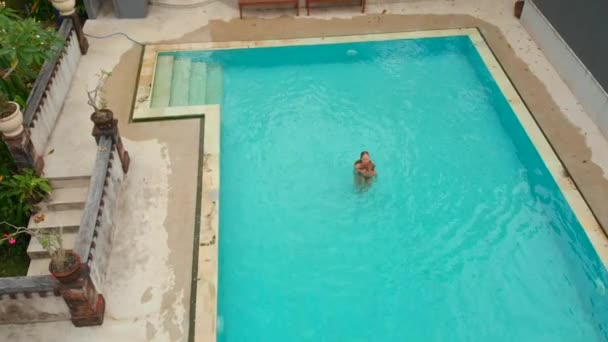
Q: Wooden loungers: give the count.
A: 2